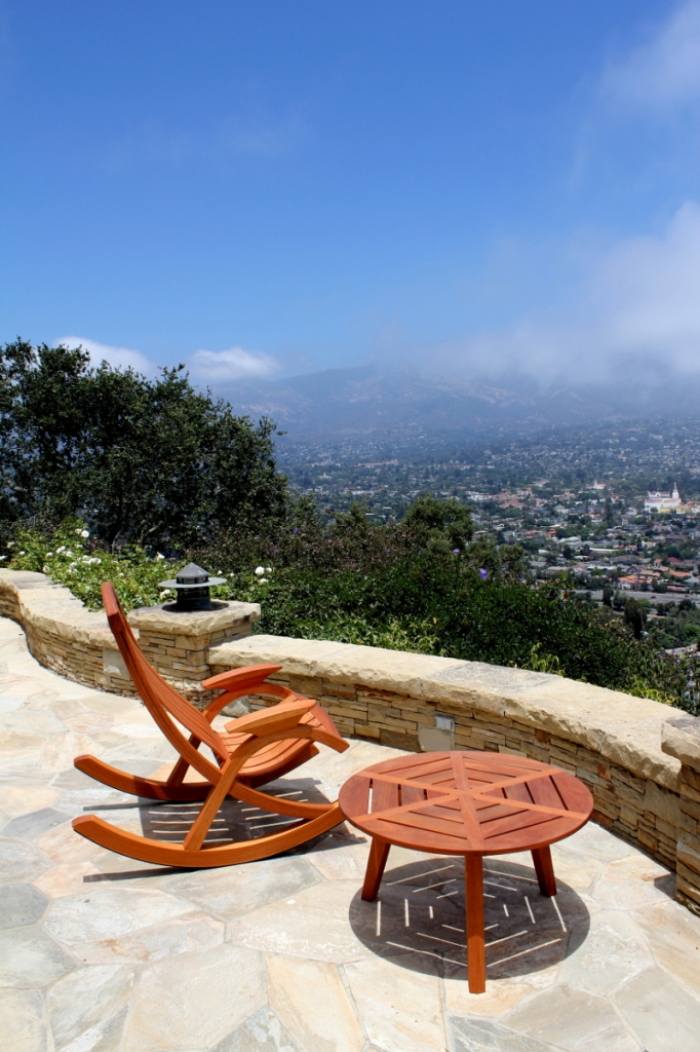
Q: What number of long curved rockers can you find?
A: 2